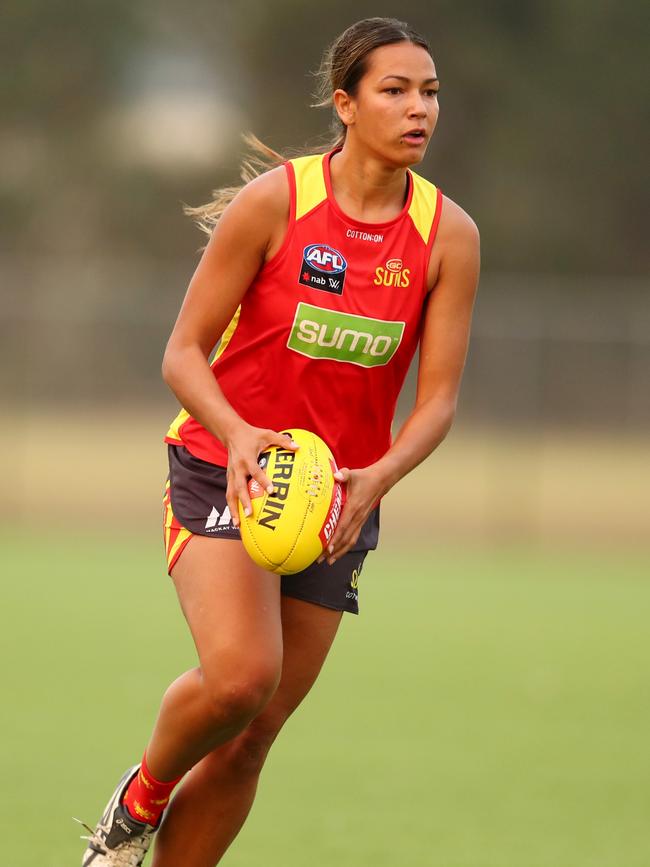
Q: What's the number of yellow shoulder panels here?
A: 2